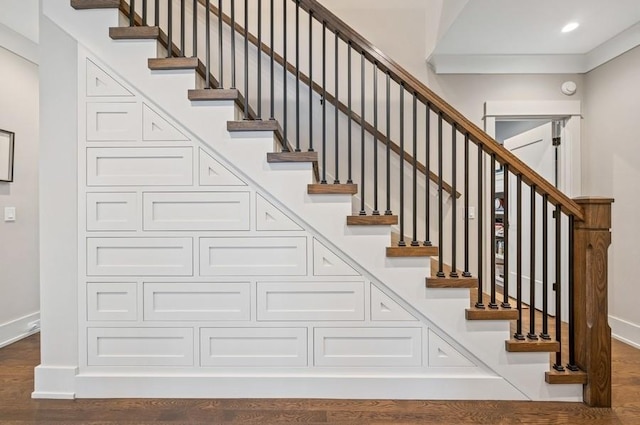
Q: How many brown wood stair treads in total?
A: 13